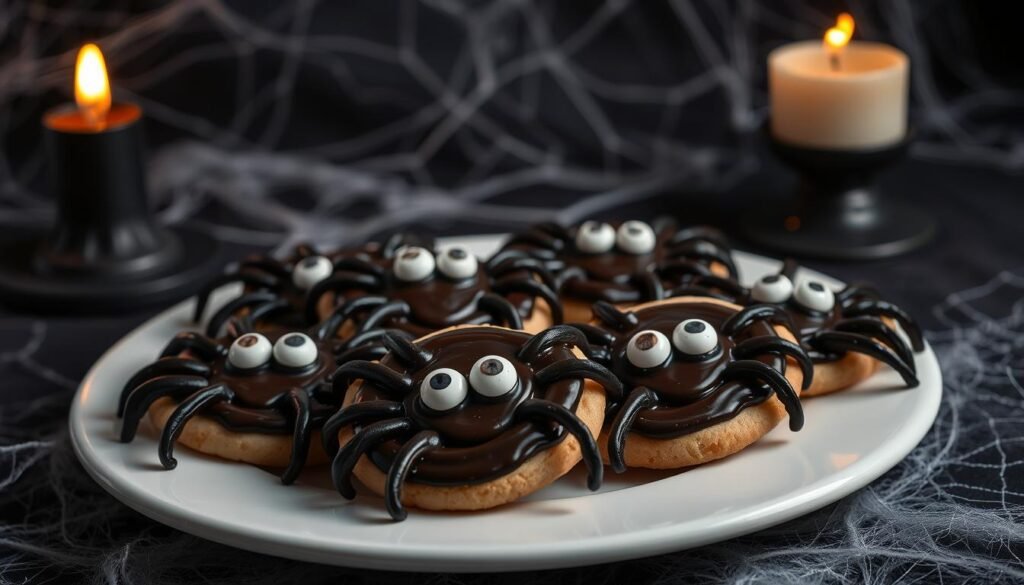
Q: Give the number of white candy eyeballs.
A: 13